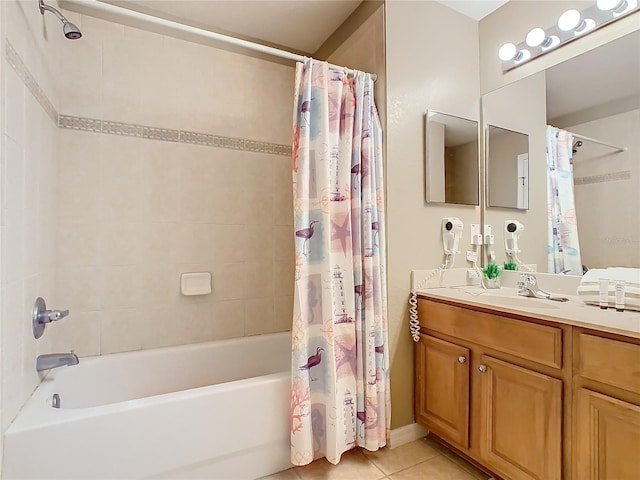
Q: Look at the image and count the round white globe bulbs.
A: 4